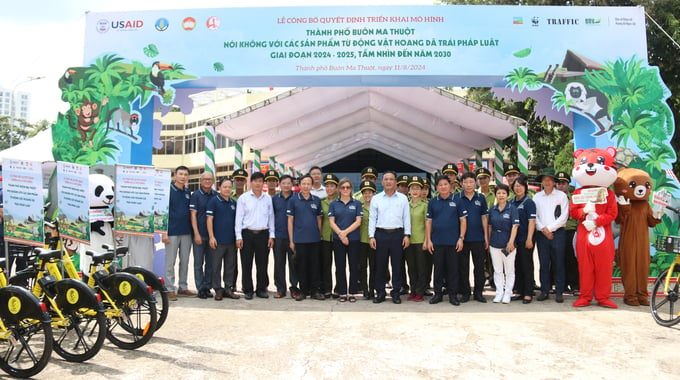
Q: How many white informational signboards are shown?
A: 4